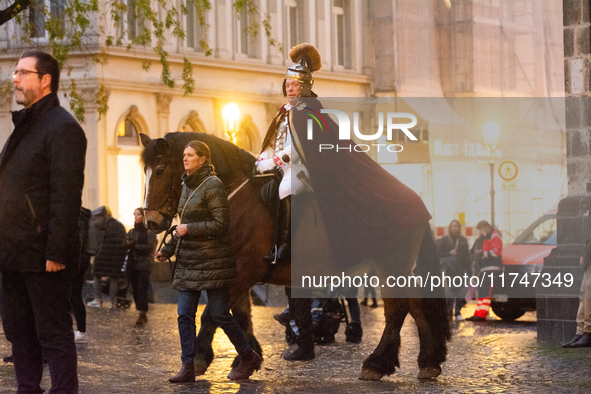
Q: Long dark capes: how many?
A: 1